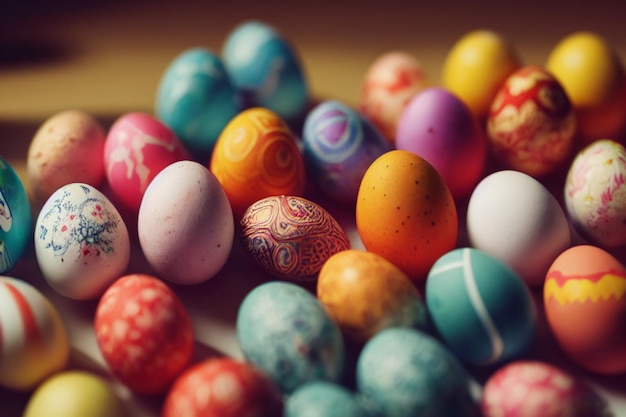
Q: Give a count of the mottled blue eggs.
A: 3